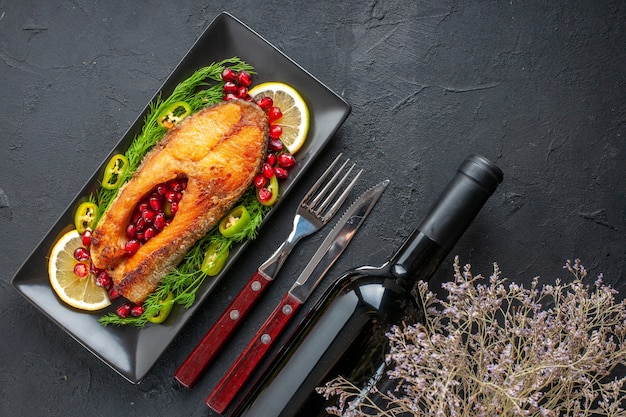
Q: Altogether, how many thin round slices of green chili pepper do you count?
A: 7